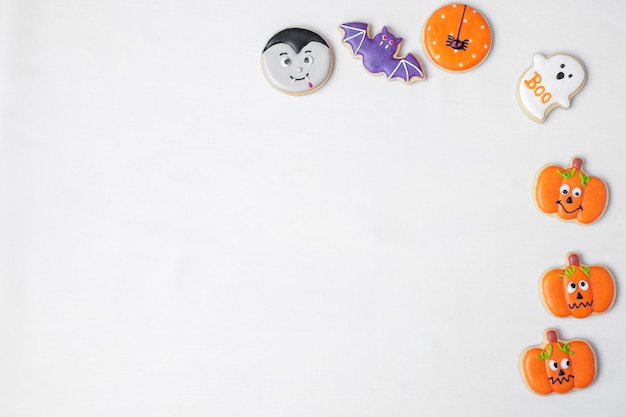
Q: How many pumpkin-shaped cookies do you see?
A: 3